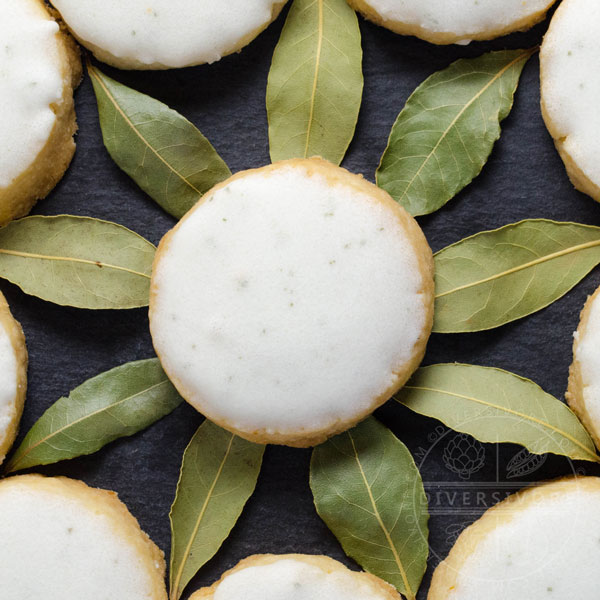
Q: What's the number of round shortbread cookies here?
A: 10